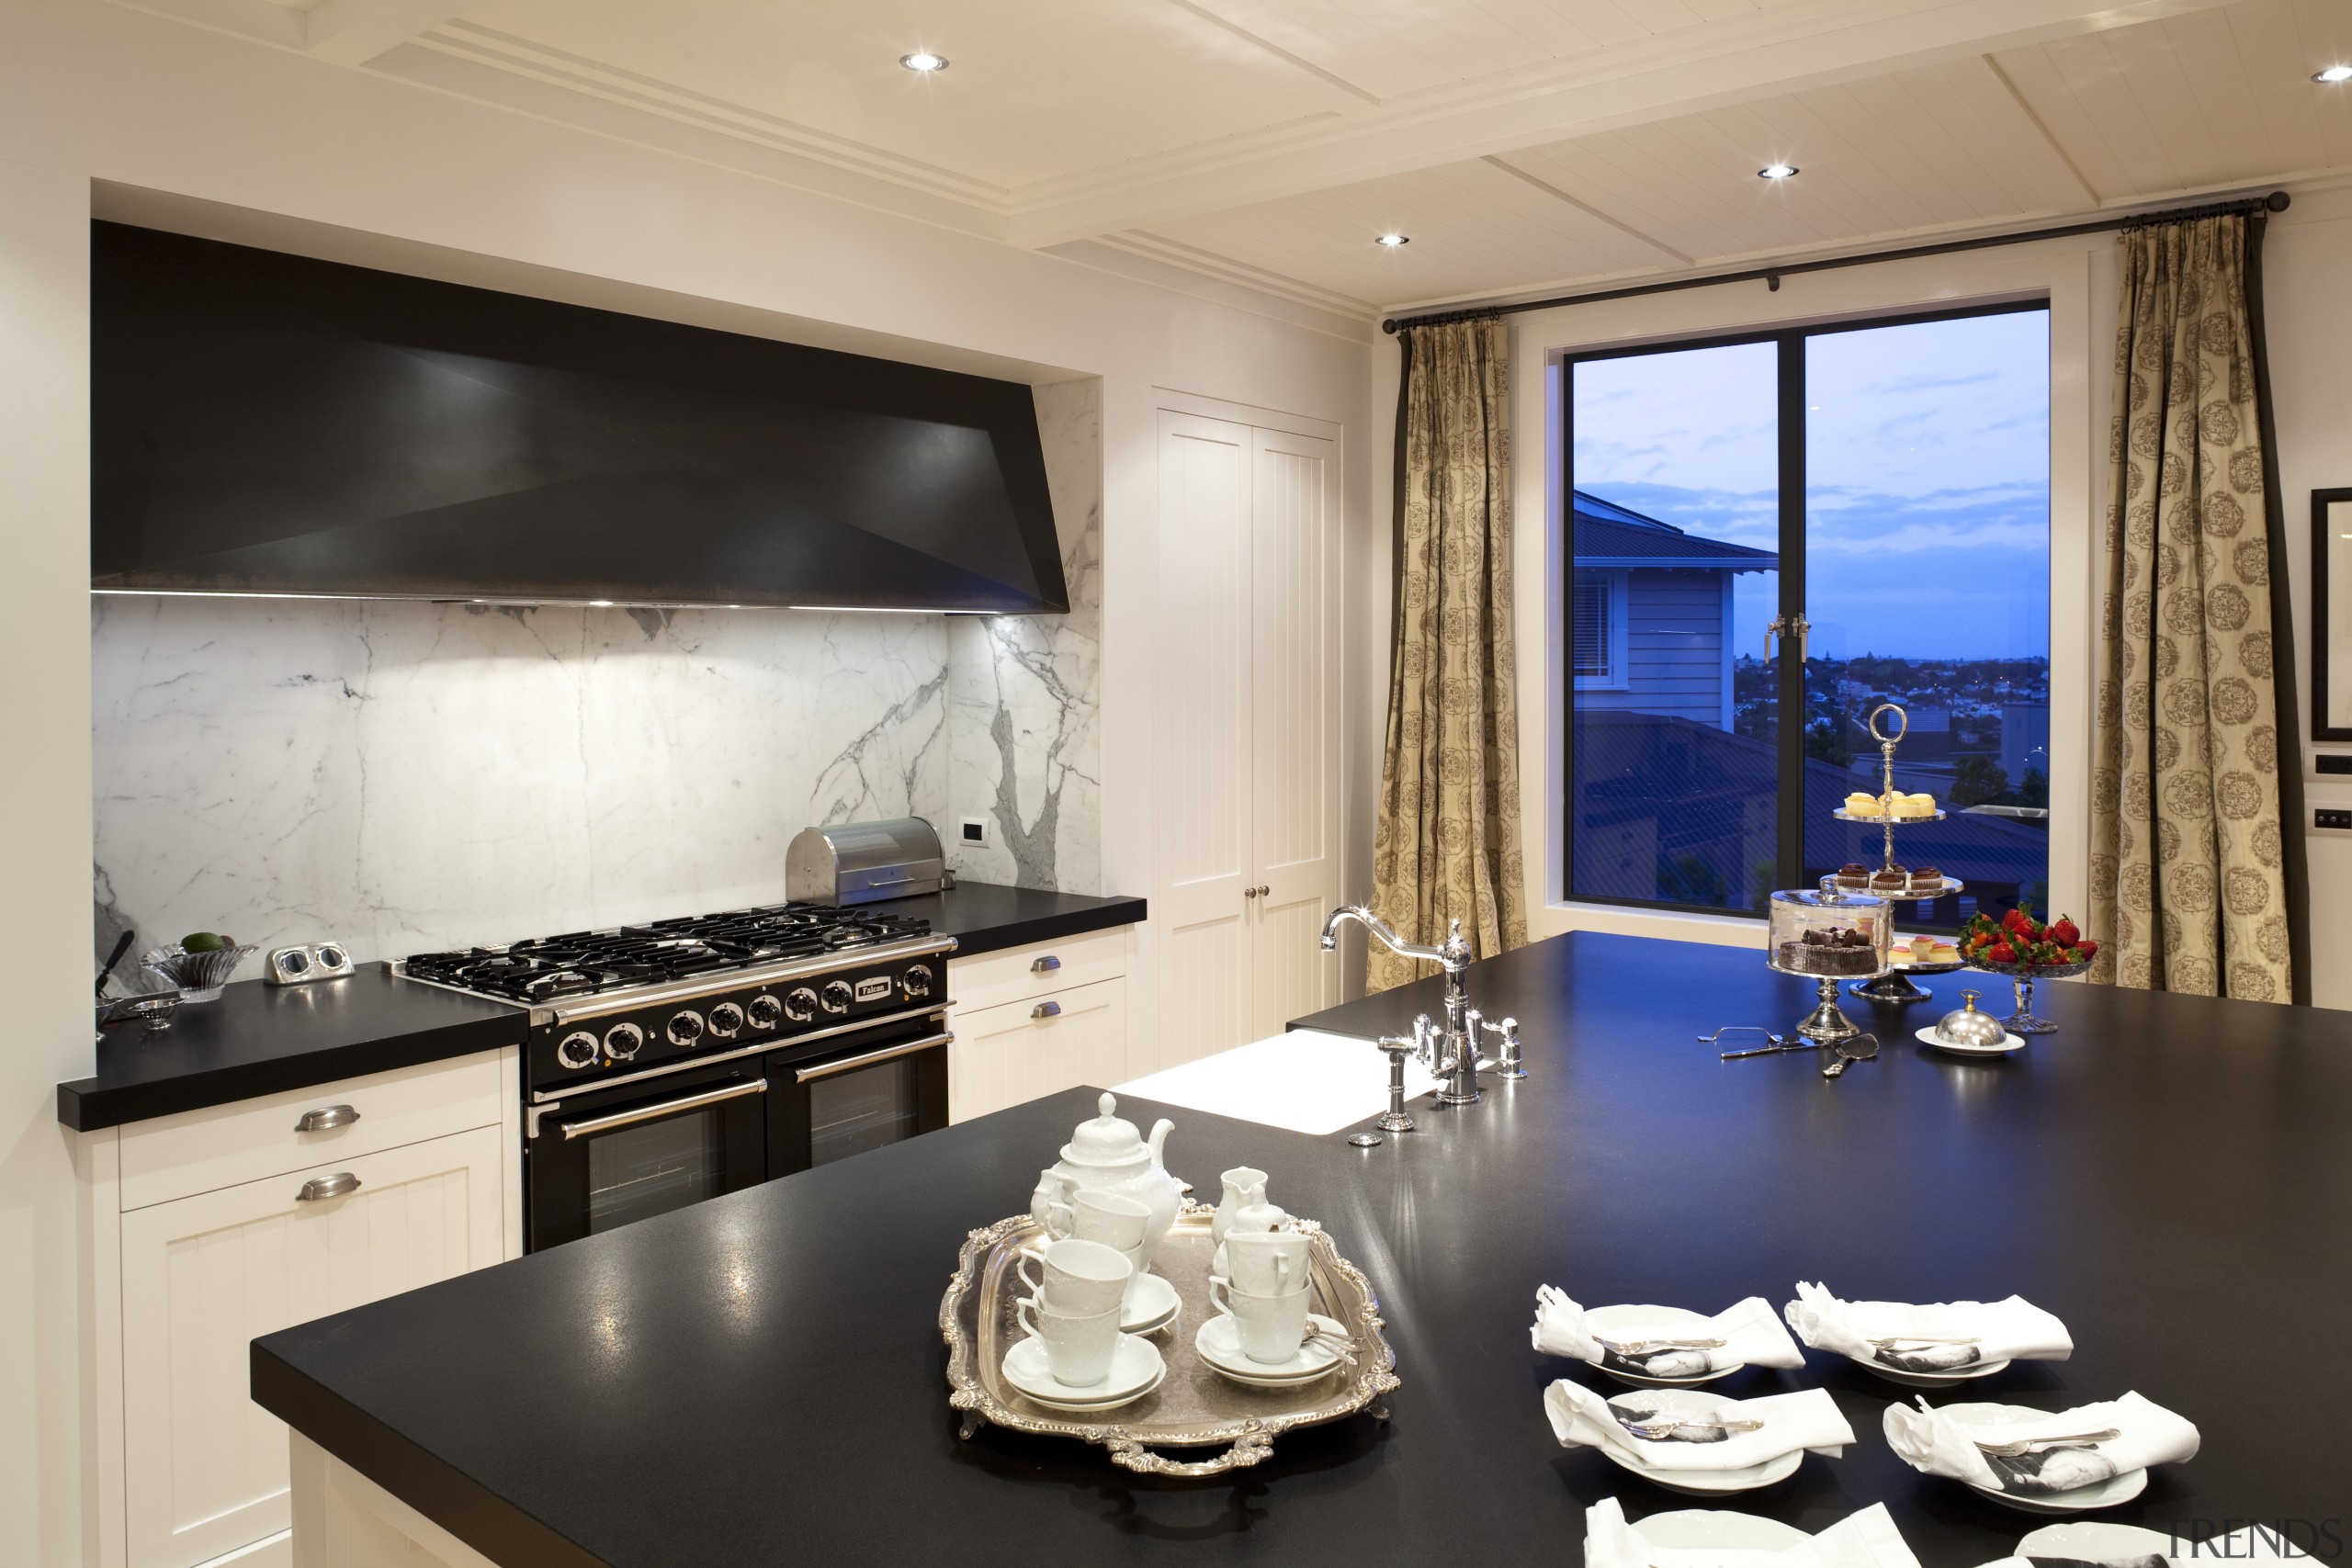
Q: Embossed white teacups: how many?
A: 6